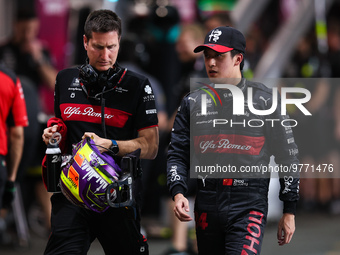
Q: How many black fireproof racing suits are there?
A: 1